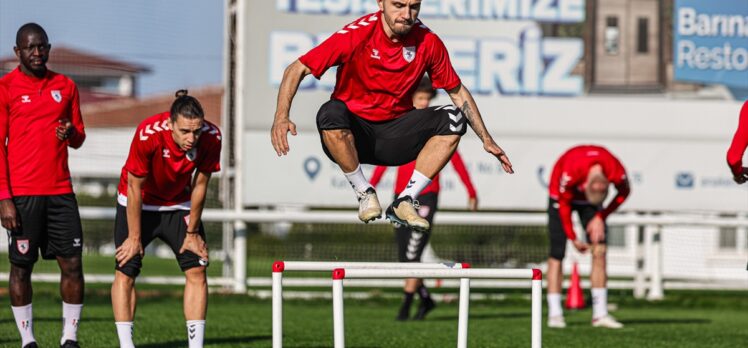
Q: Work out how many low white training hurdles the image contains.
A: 2